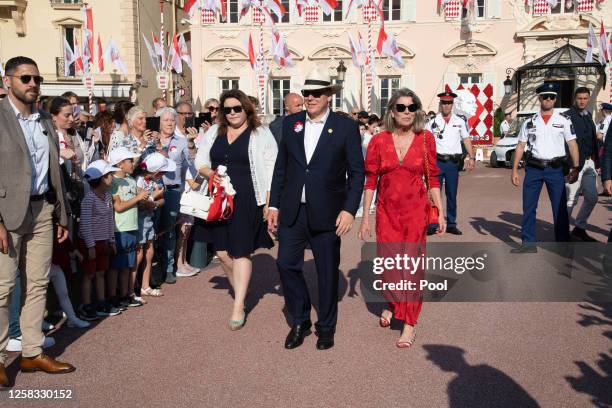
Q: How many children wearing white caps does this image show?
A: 3